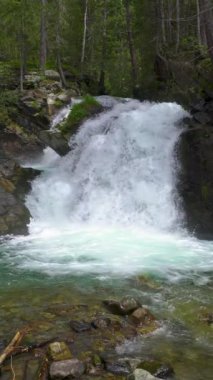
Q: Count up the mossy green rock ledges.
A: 1